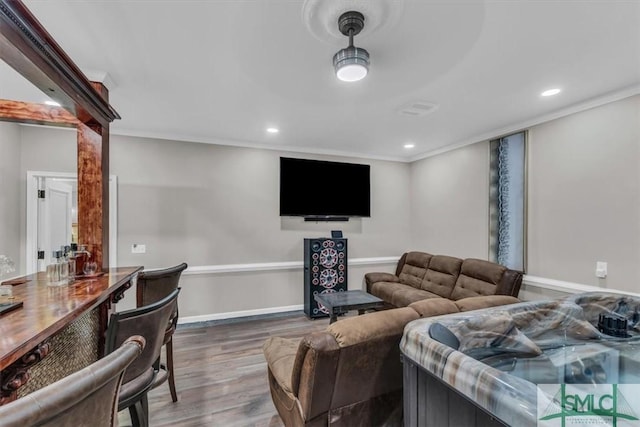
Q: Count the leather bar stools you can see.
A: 3